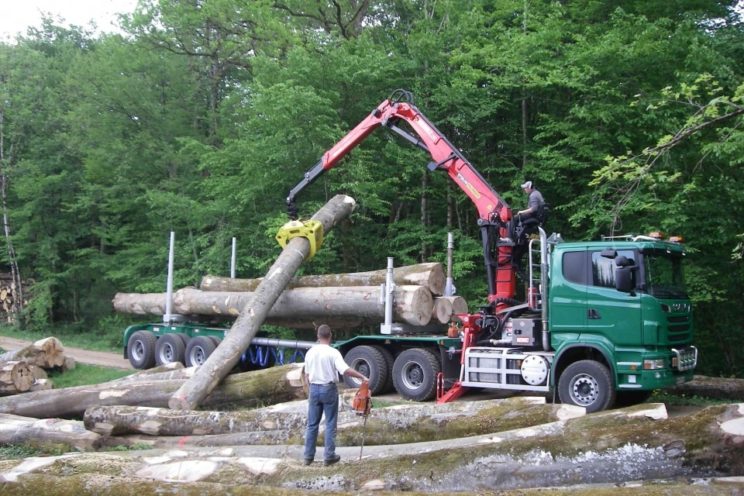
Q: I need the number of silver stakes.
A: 4